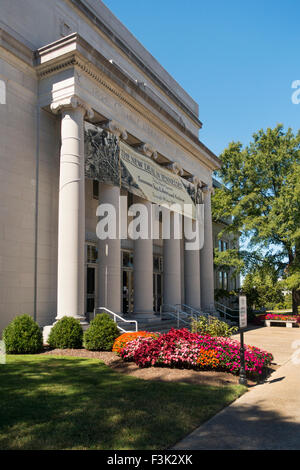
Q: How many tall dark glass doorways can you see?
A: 3